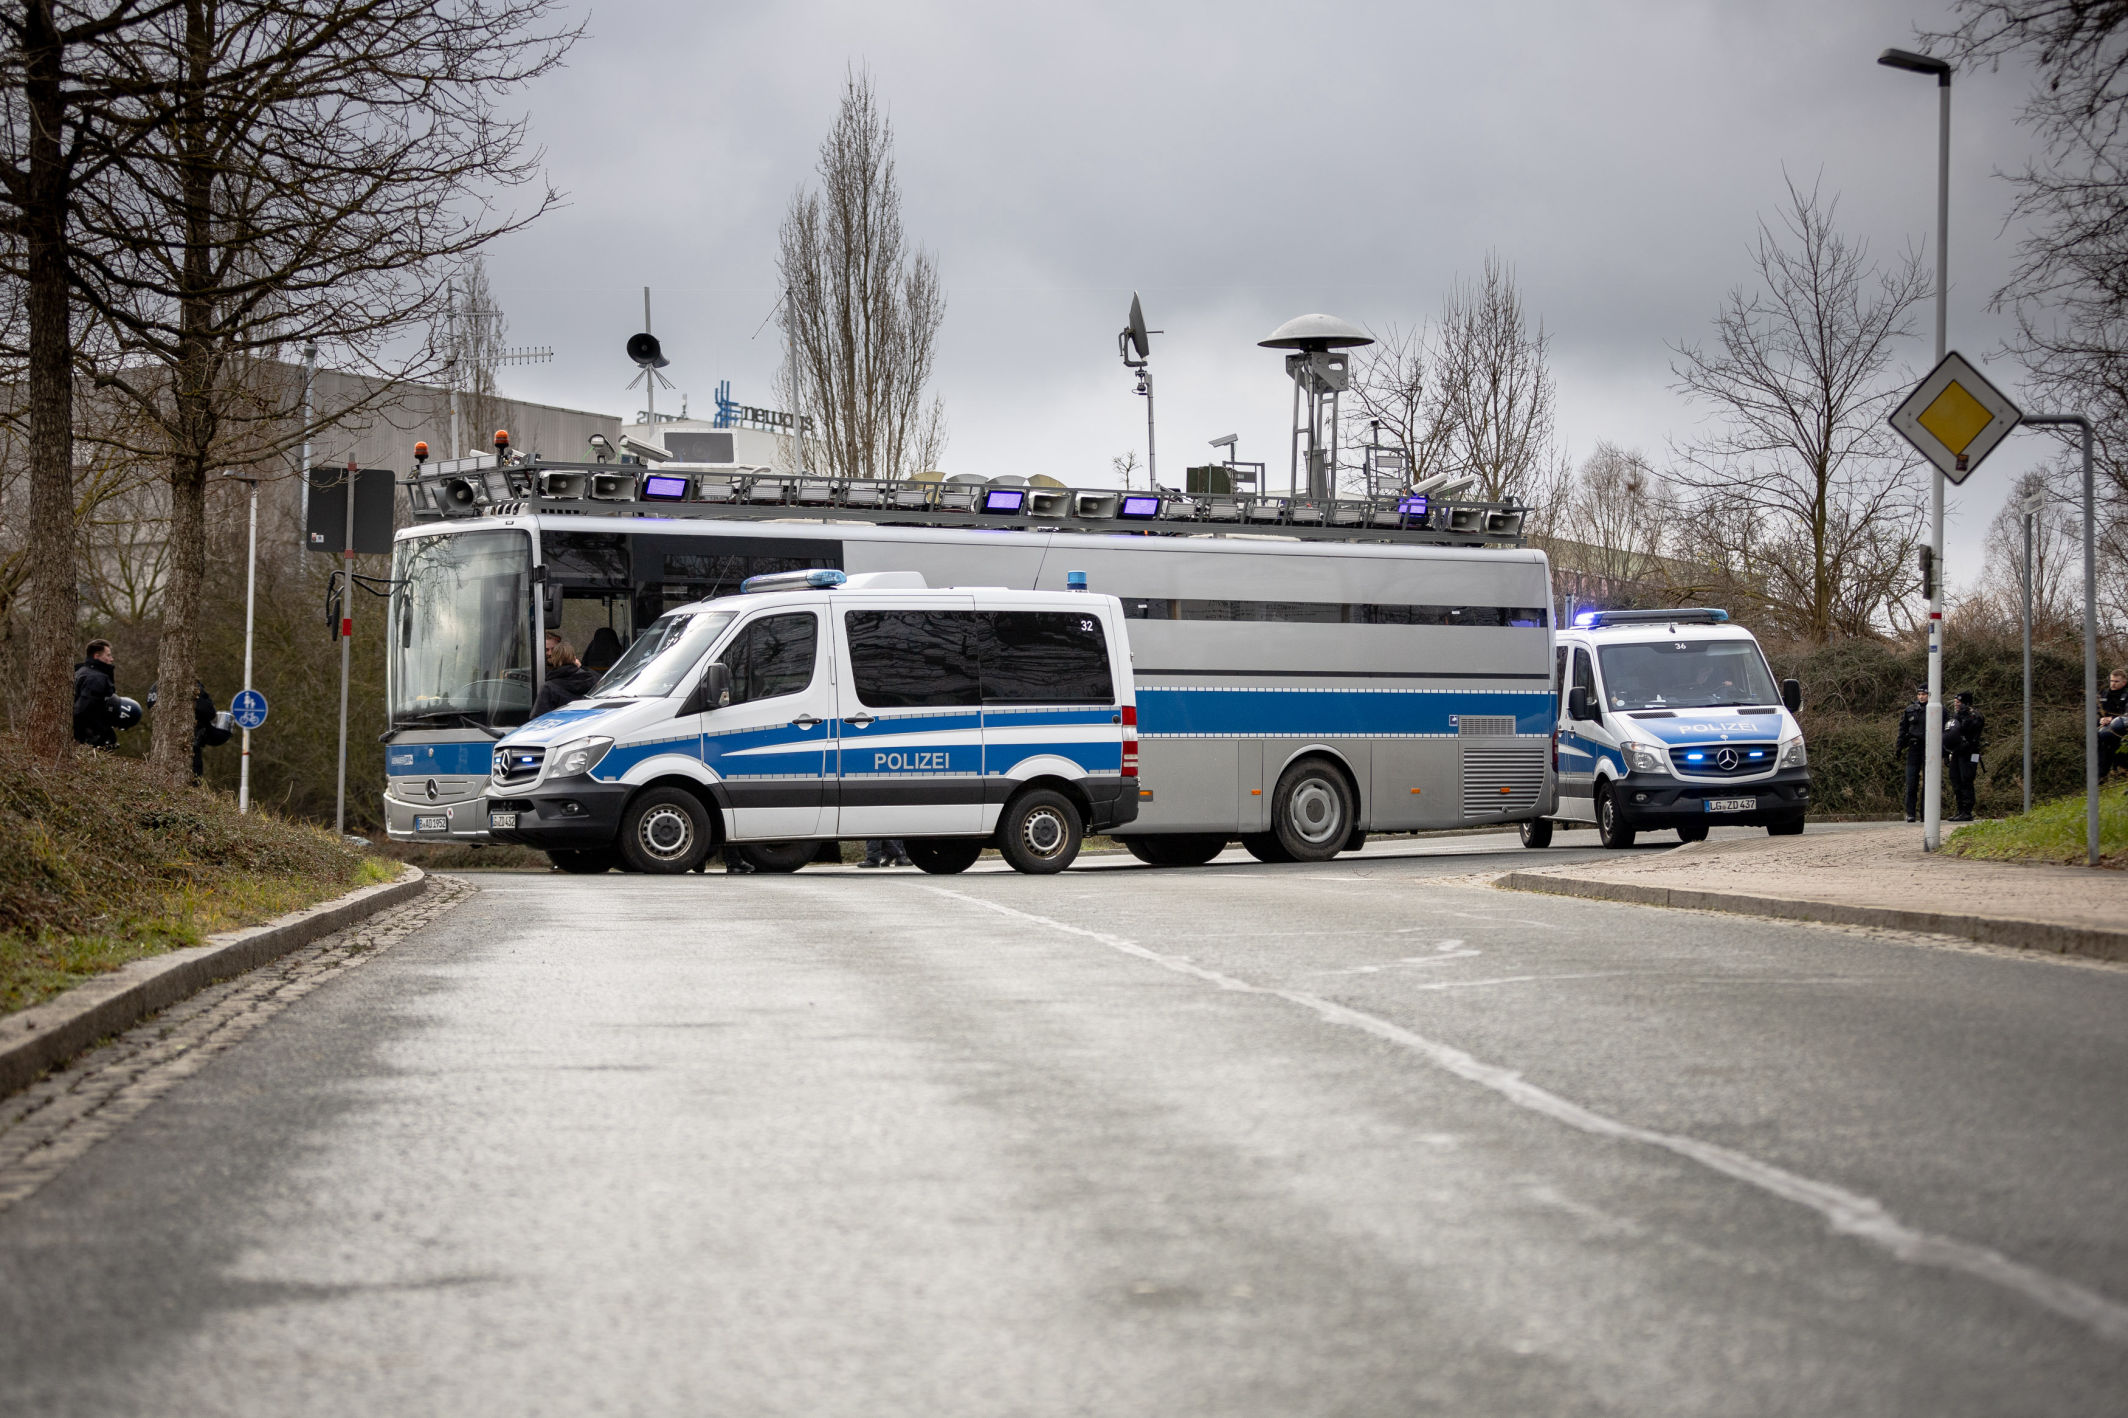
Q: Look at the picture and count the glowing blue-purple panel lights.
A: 4